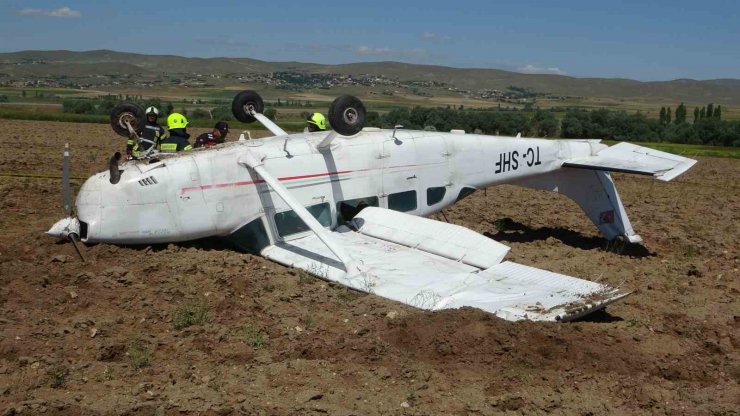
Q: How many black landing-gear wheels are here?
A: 3